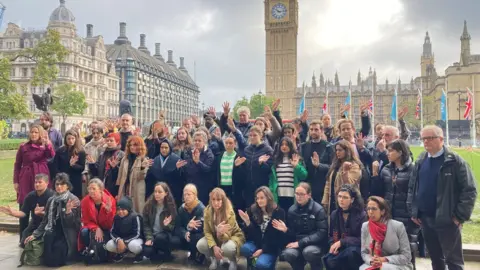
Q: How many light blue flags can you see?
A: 4